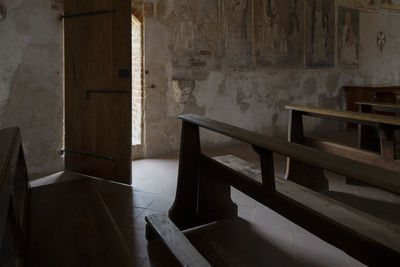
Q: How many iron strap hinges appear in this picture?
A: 2